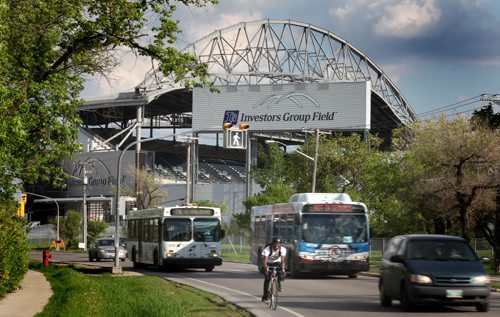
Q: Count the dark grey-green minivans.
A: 1